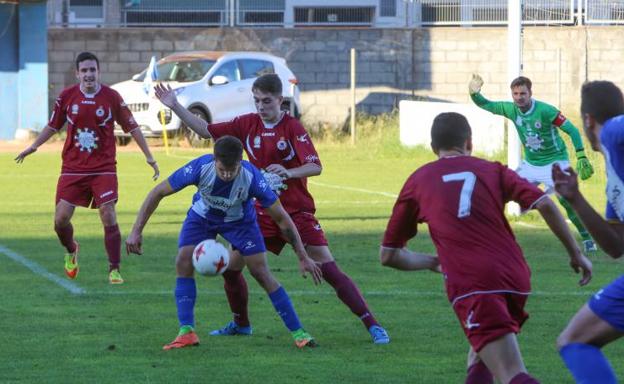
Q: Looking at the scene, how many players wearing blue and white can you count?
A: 2